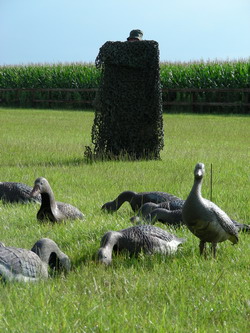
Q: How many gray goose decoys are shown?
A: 8